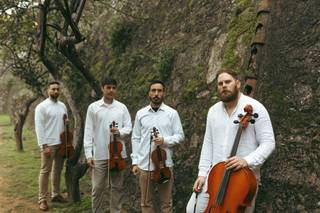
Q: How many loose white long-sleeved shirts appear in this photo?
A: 4